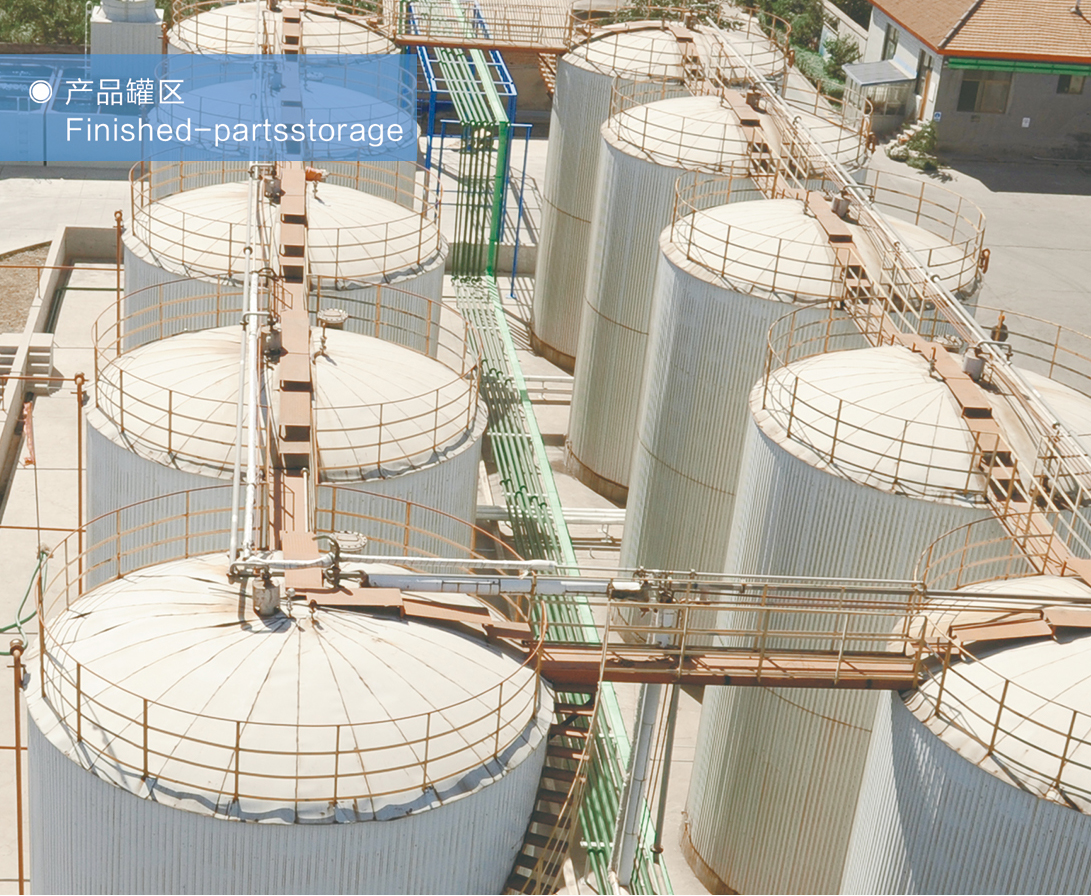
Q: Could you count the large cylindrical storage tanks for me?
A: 10